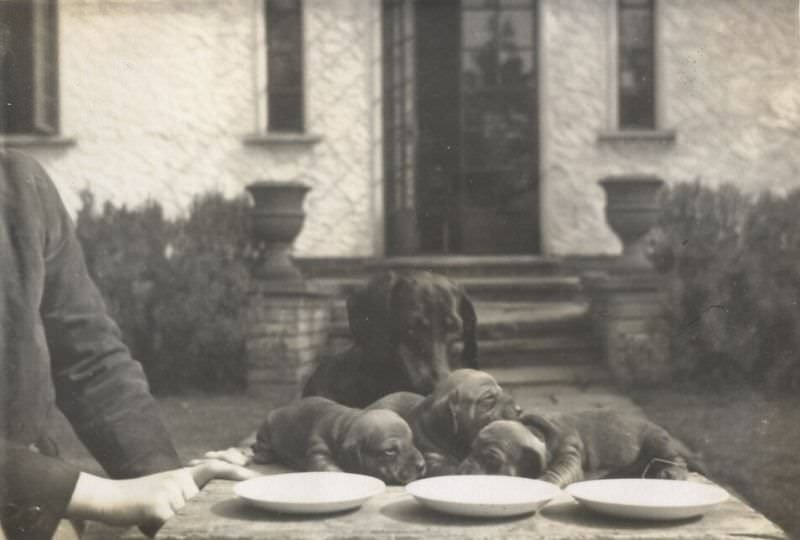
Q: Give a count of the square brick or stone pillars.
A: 2